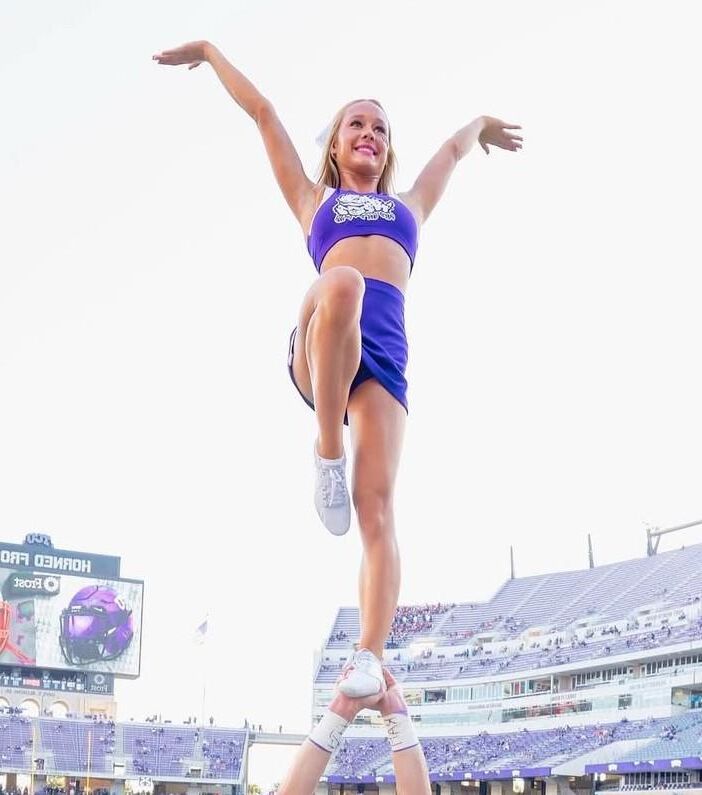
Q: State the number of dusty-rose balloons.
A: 0